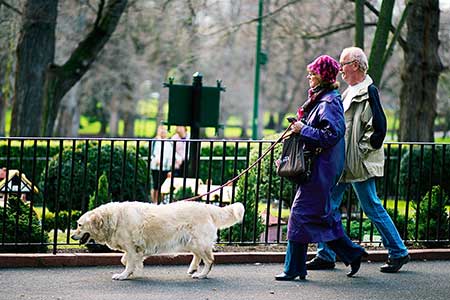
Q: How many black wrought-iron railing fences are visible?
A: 1